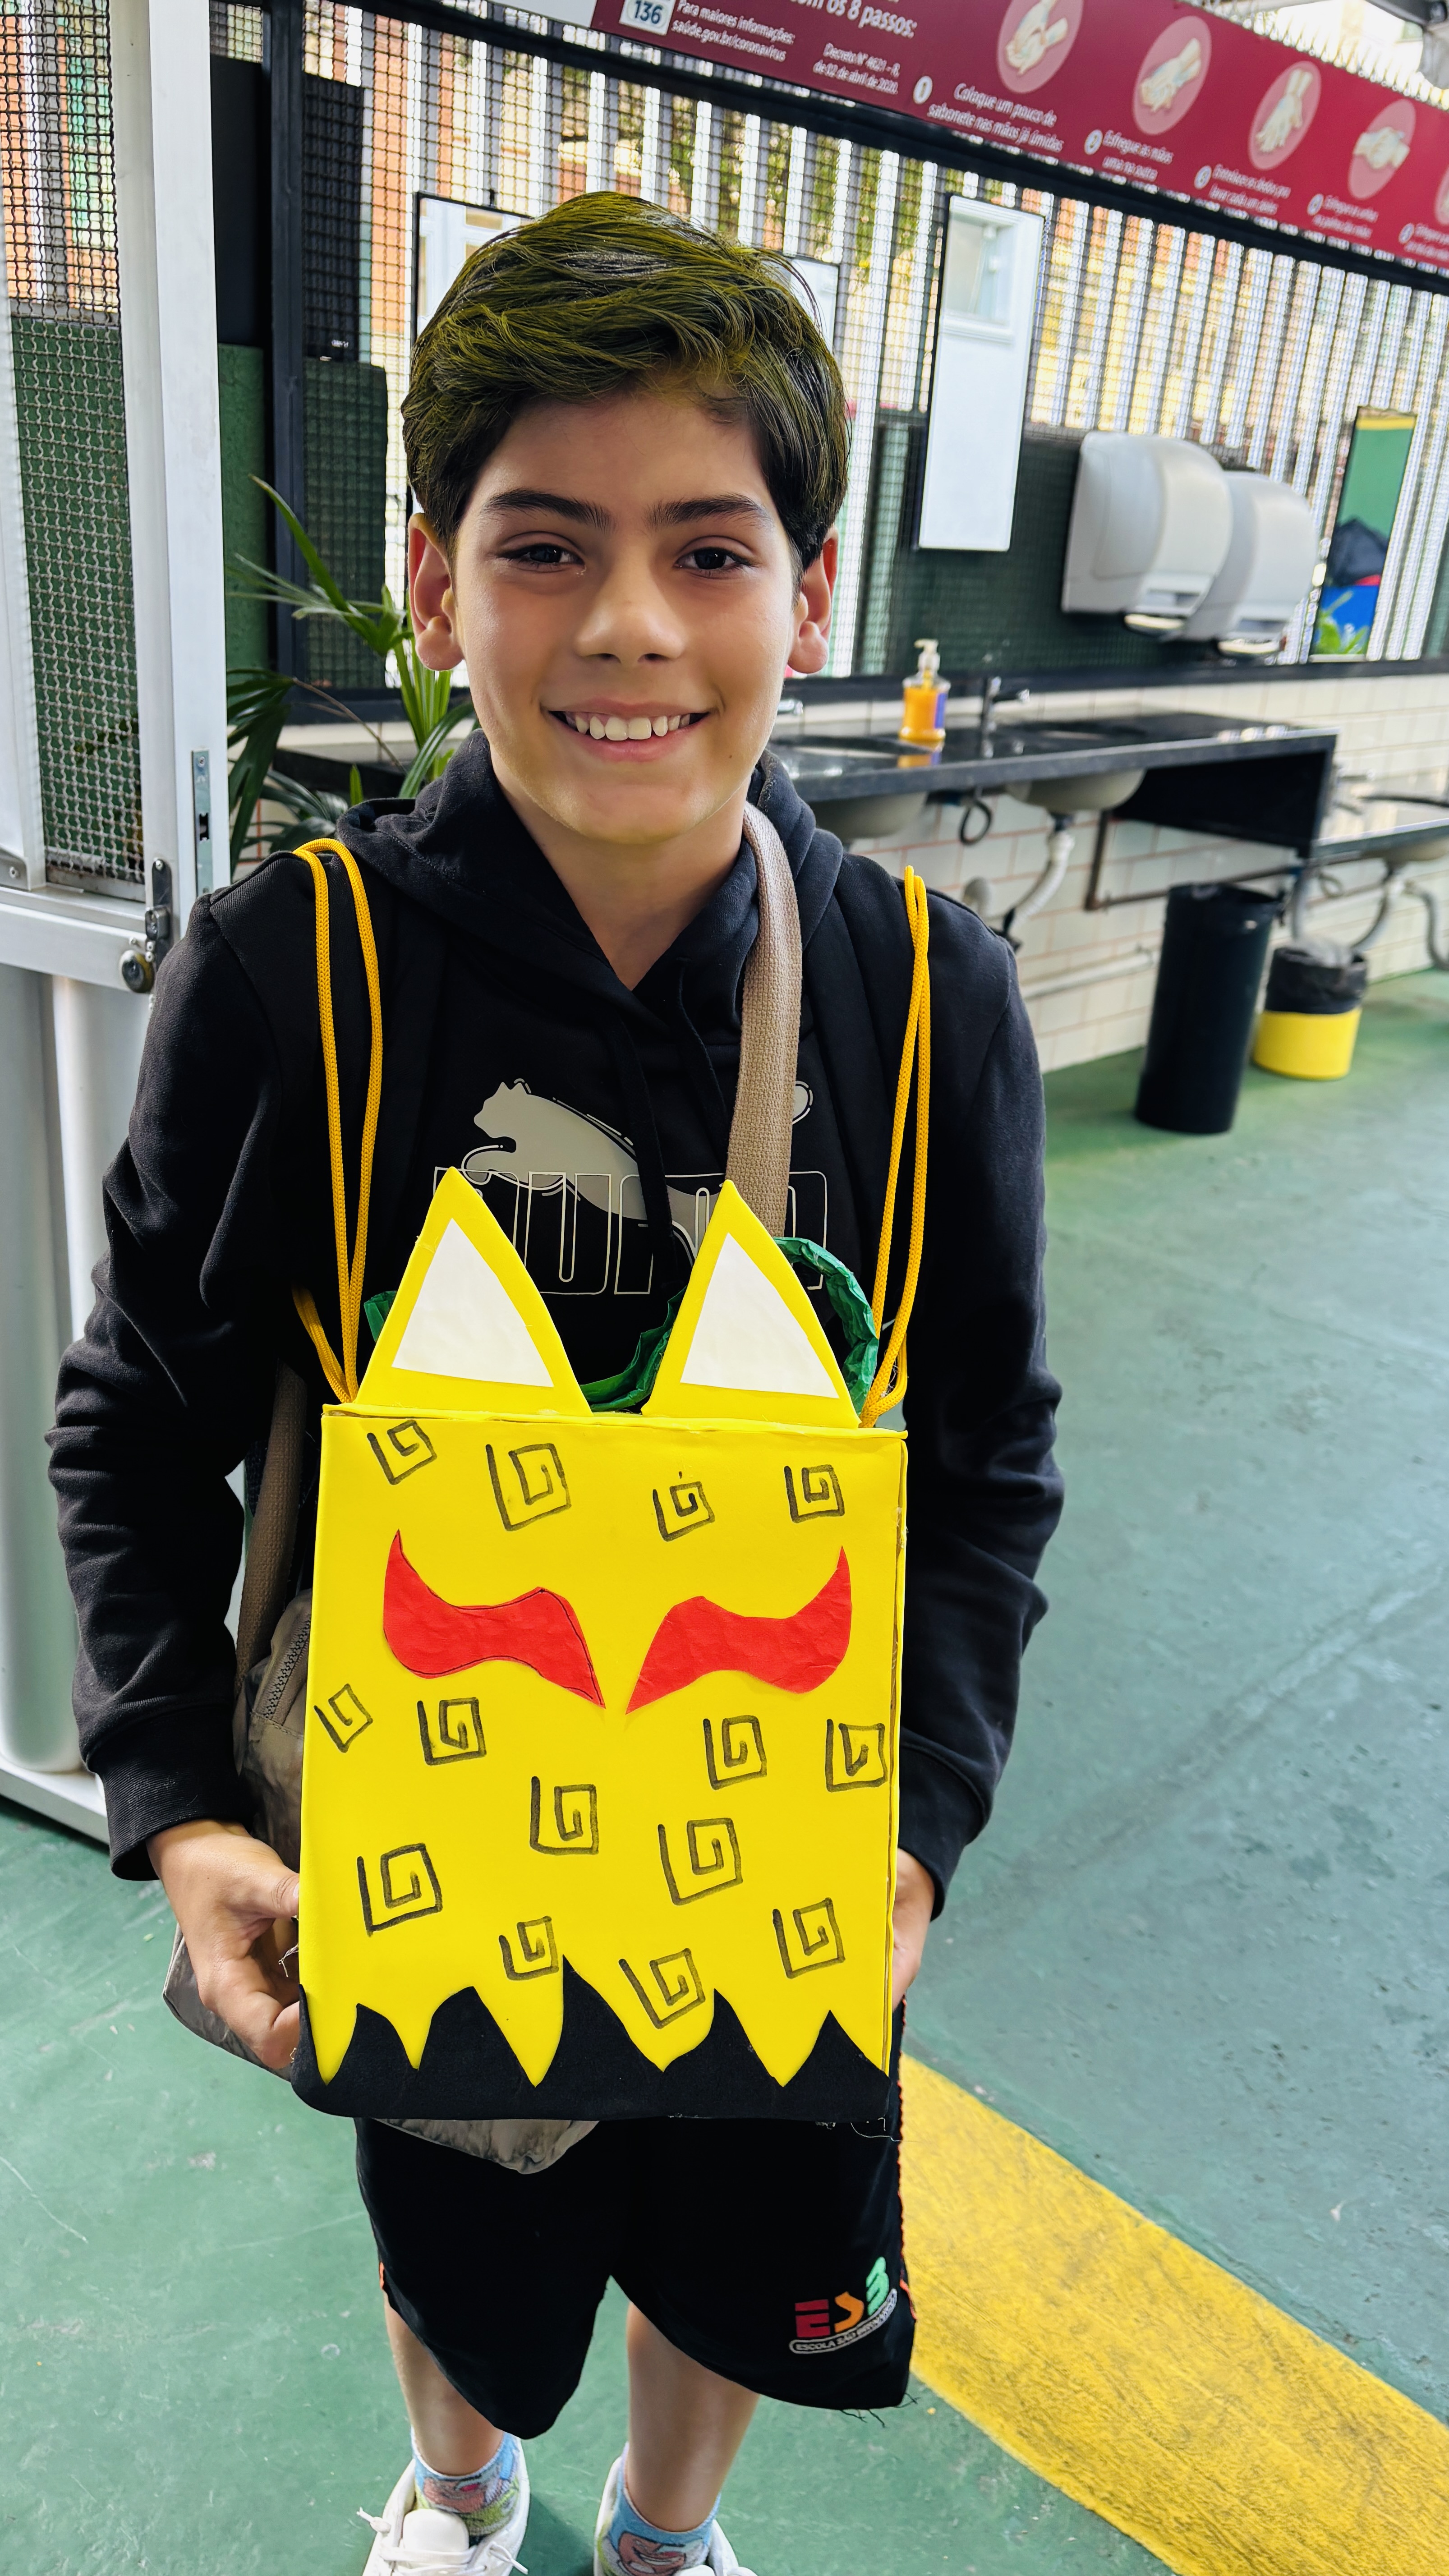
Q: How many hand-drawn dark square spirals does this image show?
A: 14